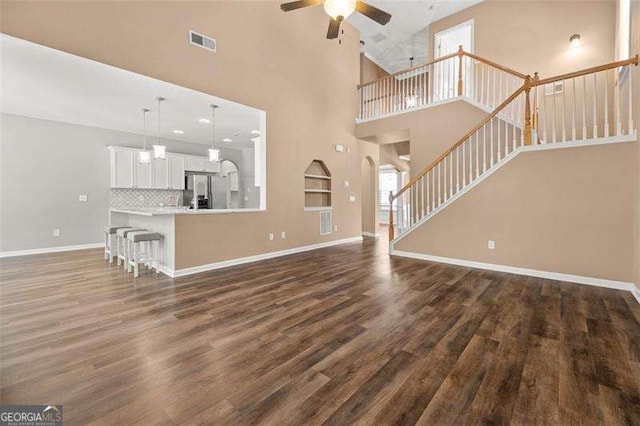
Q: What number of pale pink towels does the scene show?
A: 0